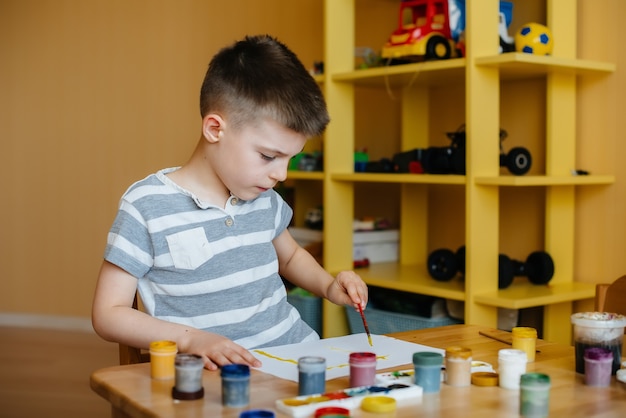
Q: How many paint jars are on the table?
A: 11